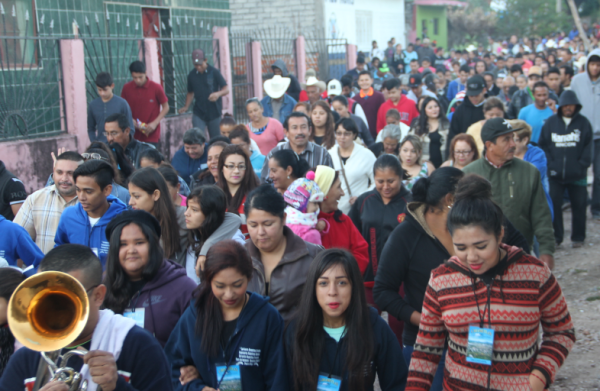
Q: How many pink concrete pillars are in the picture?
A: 6